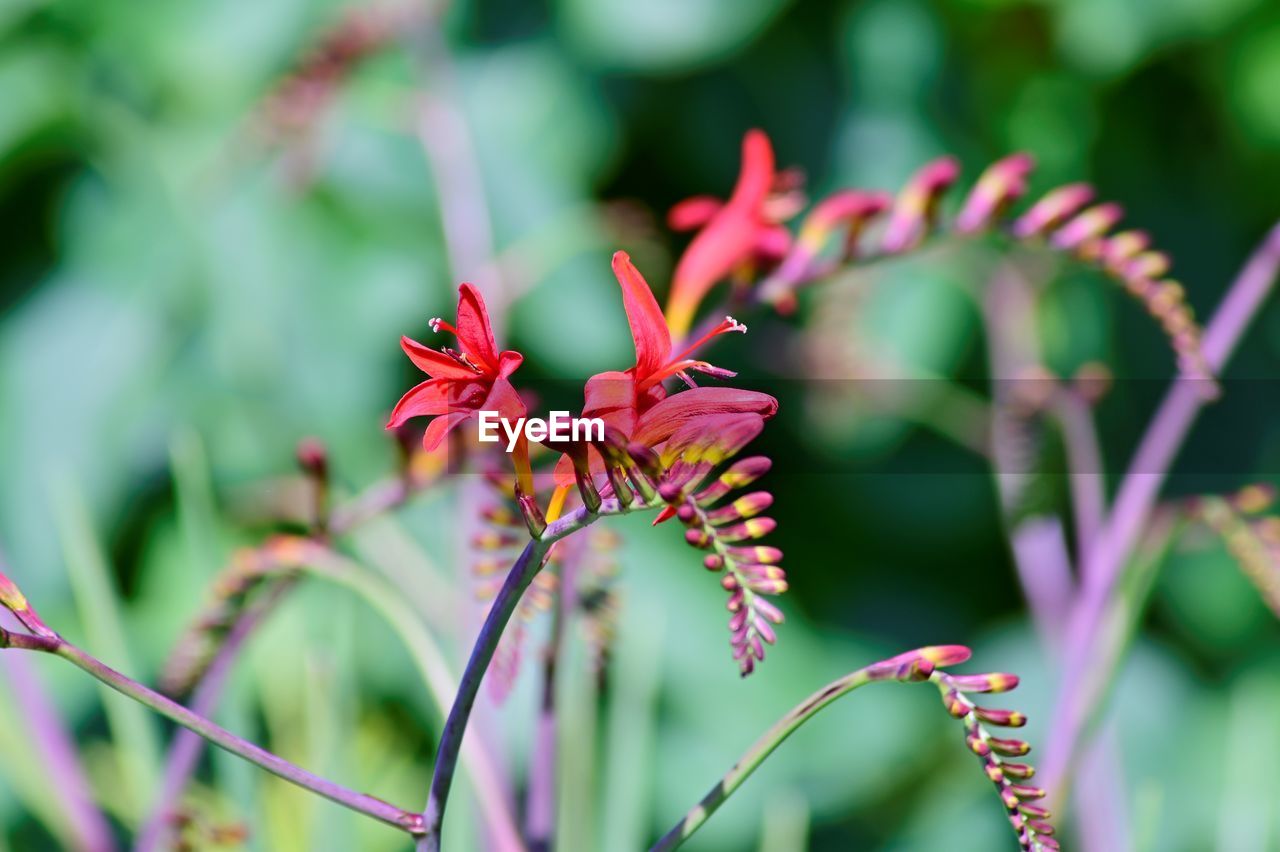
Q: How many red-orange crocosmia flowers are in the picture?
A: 3